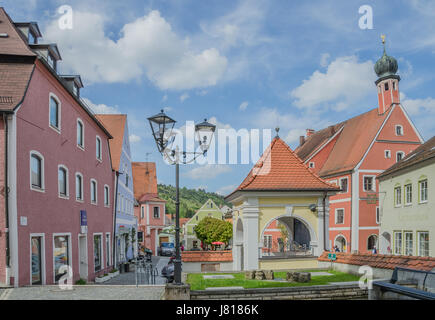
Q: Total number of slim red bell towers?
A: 1